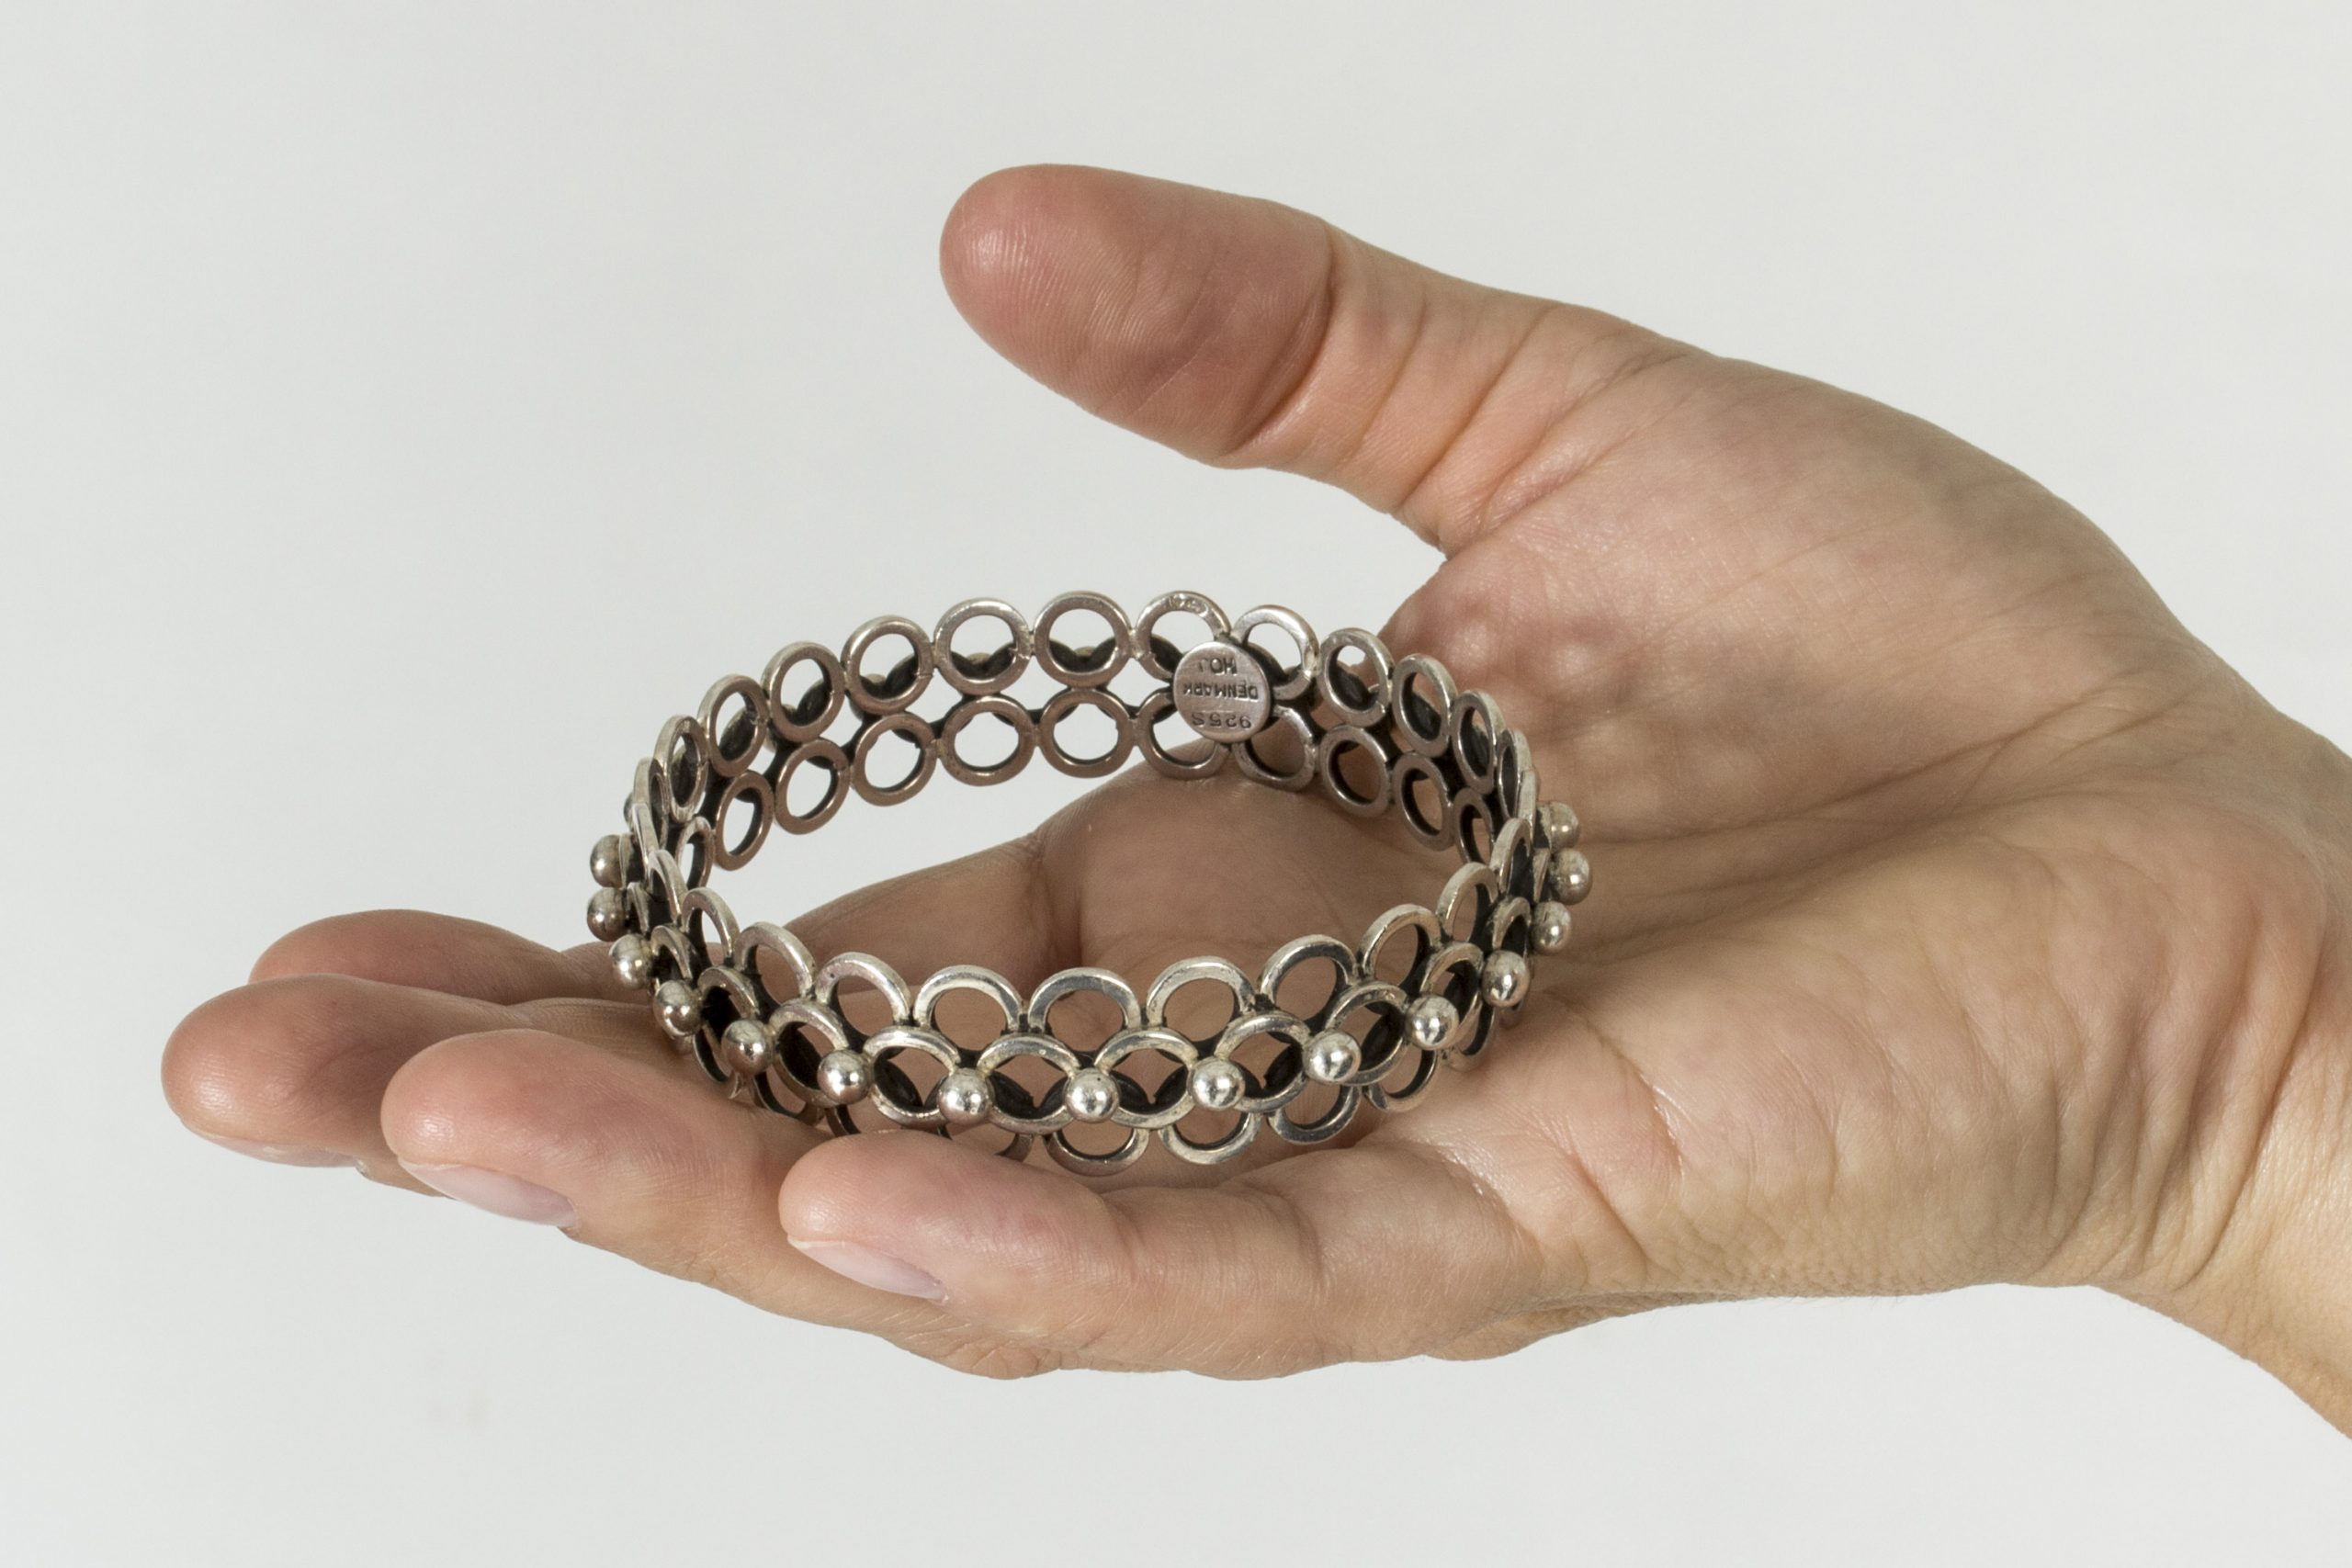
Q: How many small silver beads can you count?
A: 15